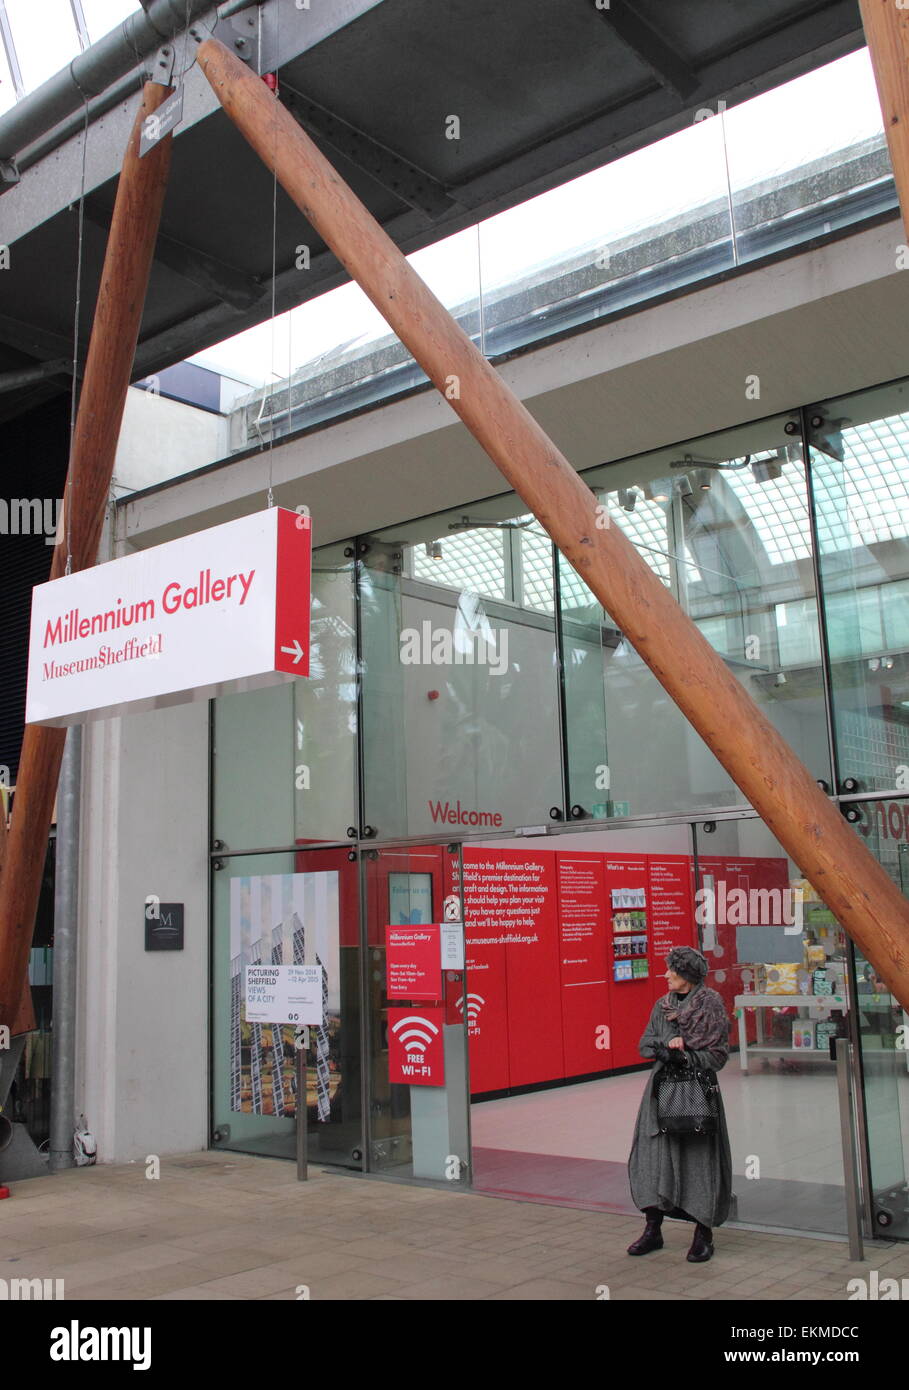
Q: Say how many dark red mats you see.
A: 1